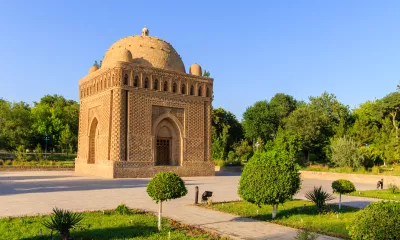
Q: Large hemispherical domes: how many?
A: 1